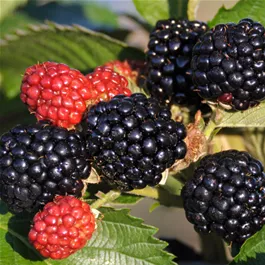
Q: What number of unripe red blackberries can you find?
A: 4